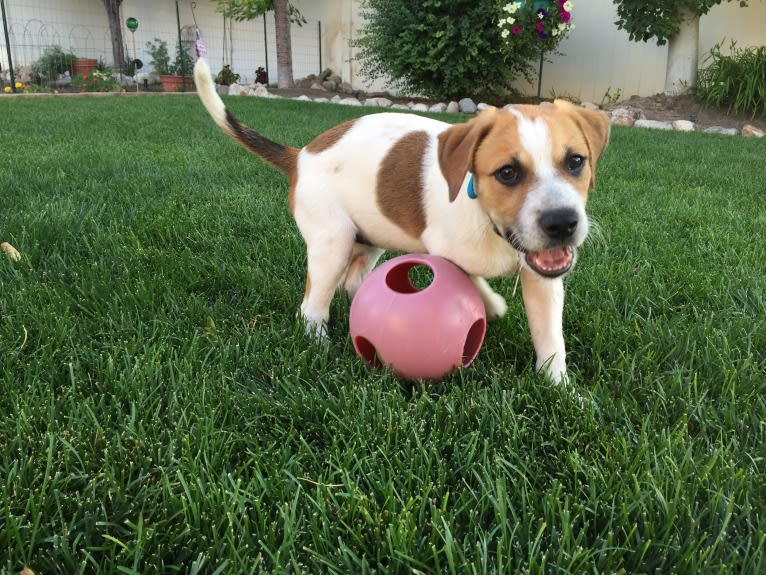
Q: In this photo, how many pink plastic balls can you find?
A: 1